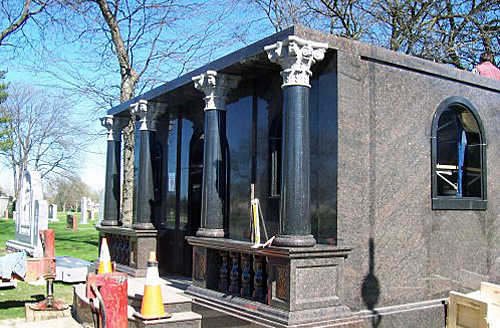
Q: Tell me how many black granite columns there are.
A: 4